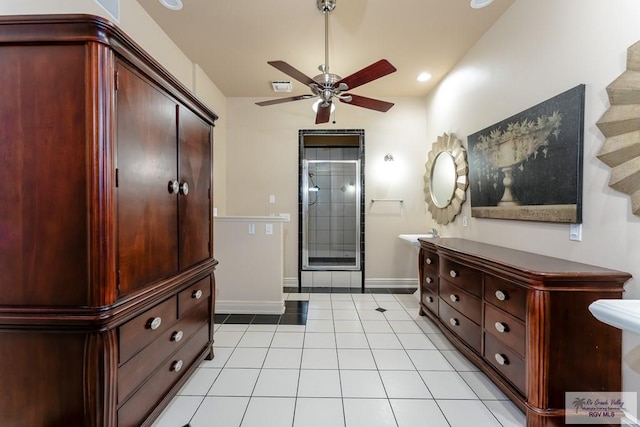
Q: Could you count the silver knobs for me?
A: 15